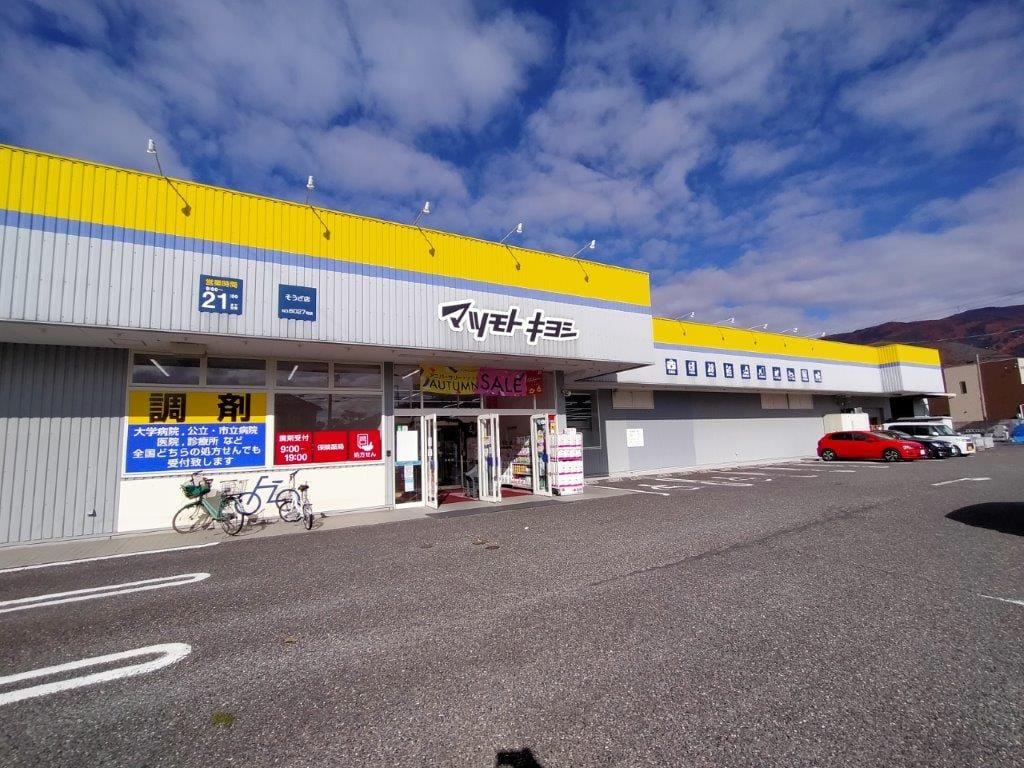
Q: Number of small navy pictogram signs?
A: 10